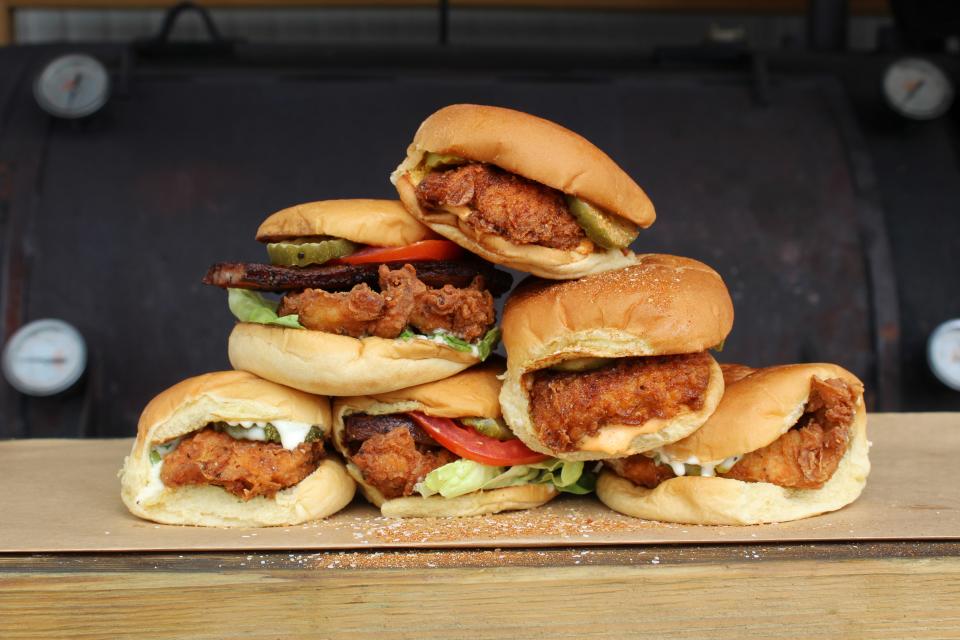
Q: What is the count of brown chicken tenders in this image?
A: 6